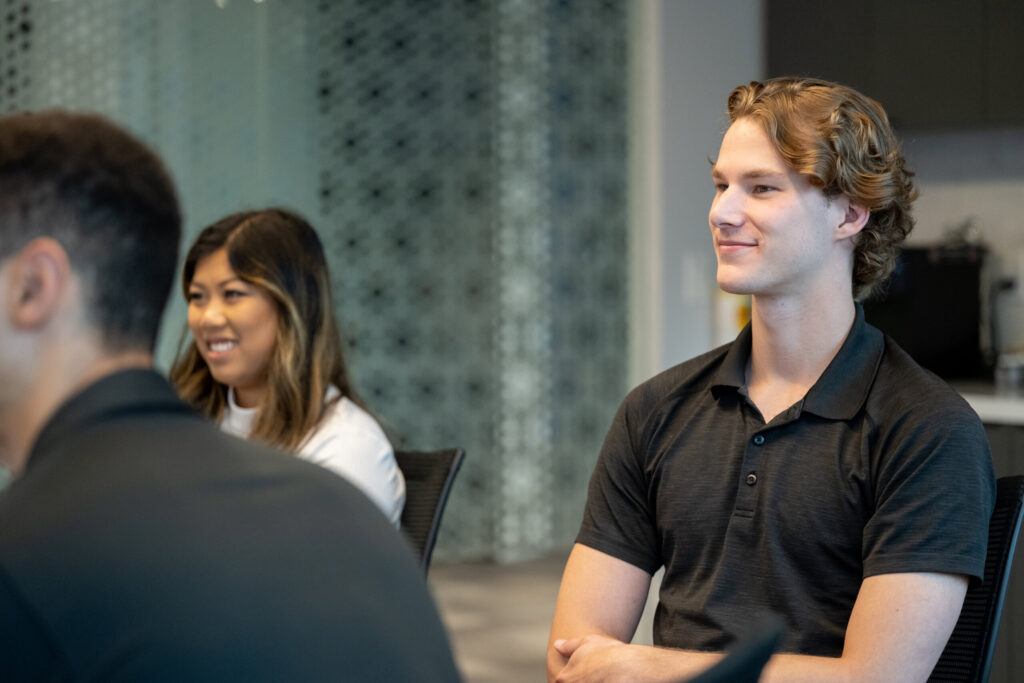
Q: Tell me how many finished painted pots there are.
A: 0